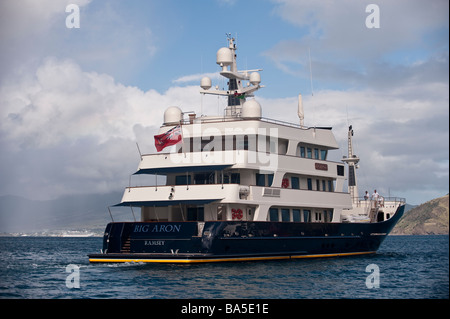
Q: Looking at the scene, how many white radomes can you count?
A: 5